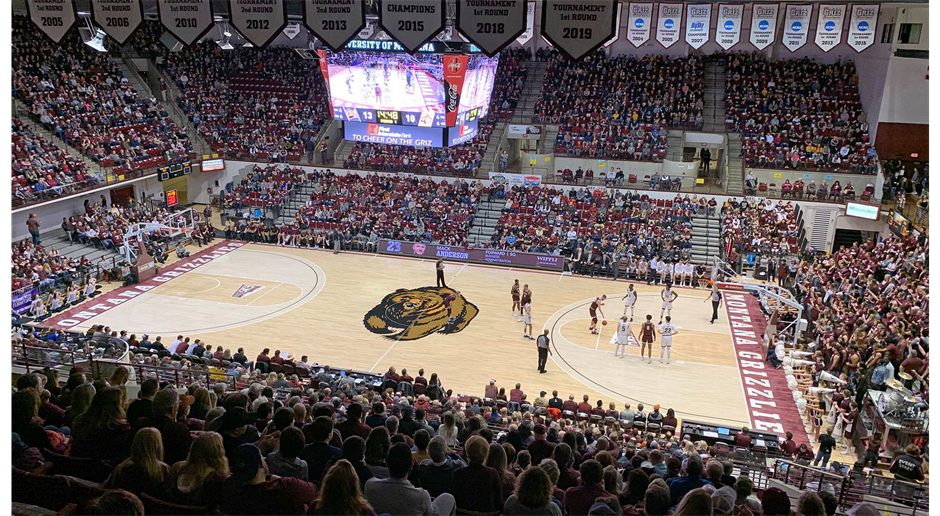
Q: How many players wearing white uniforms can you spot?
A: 5